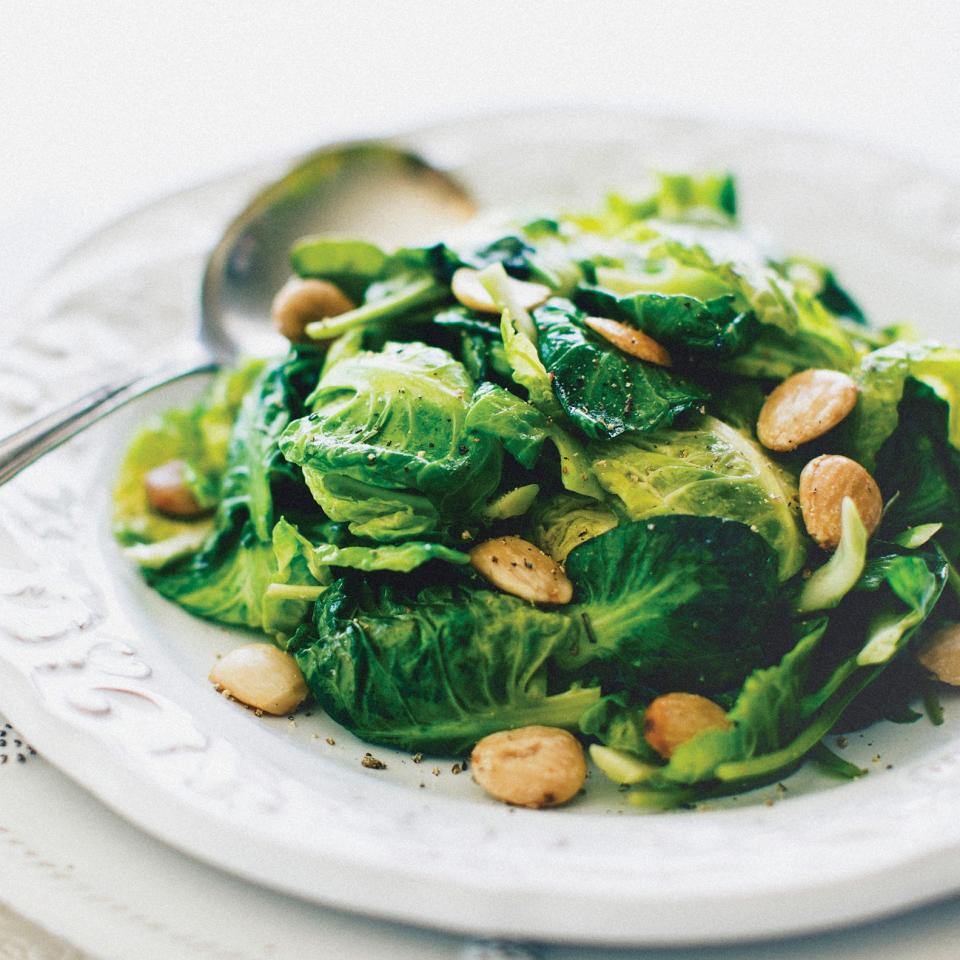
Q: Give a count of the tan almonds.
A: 11